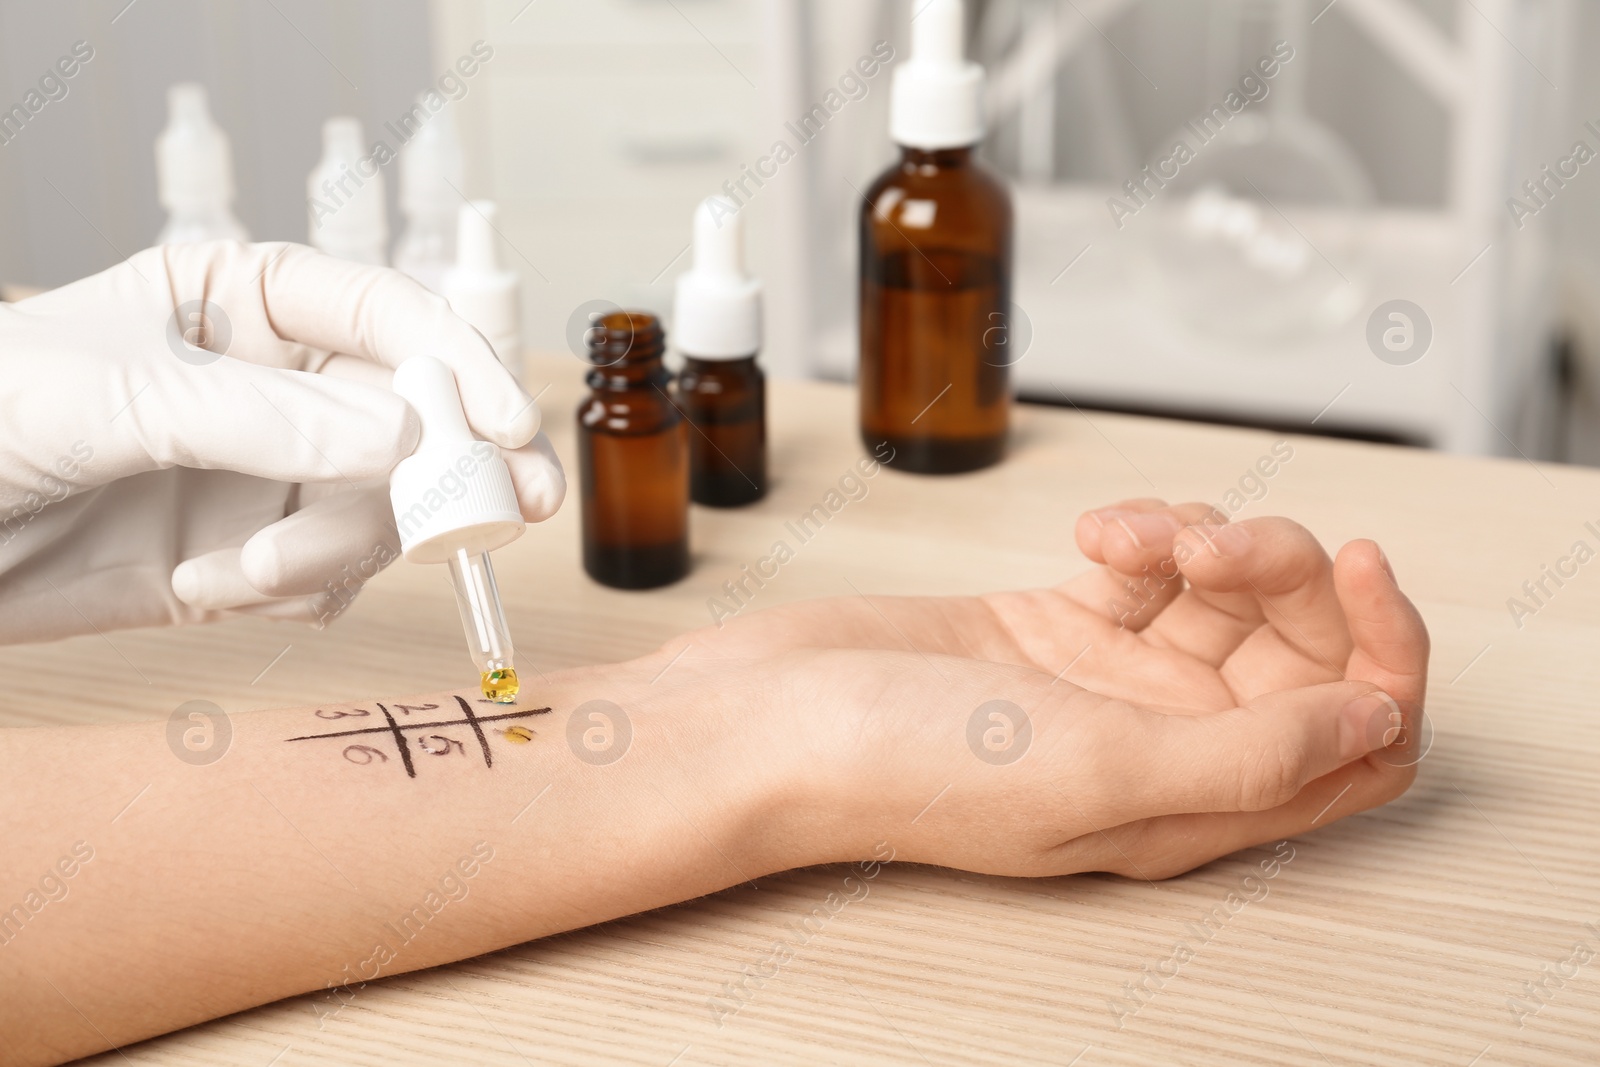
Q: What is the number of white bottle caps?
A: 7